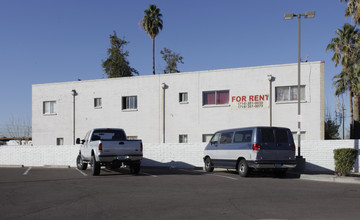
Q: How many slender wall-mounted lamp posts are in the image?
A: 3